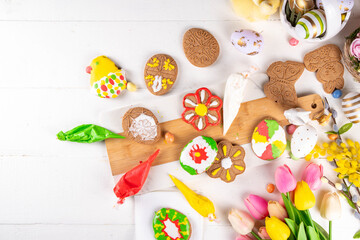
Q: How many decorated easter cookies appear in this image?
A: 8